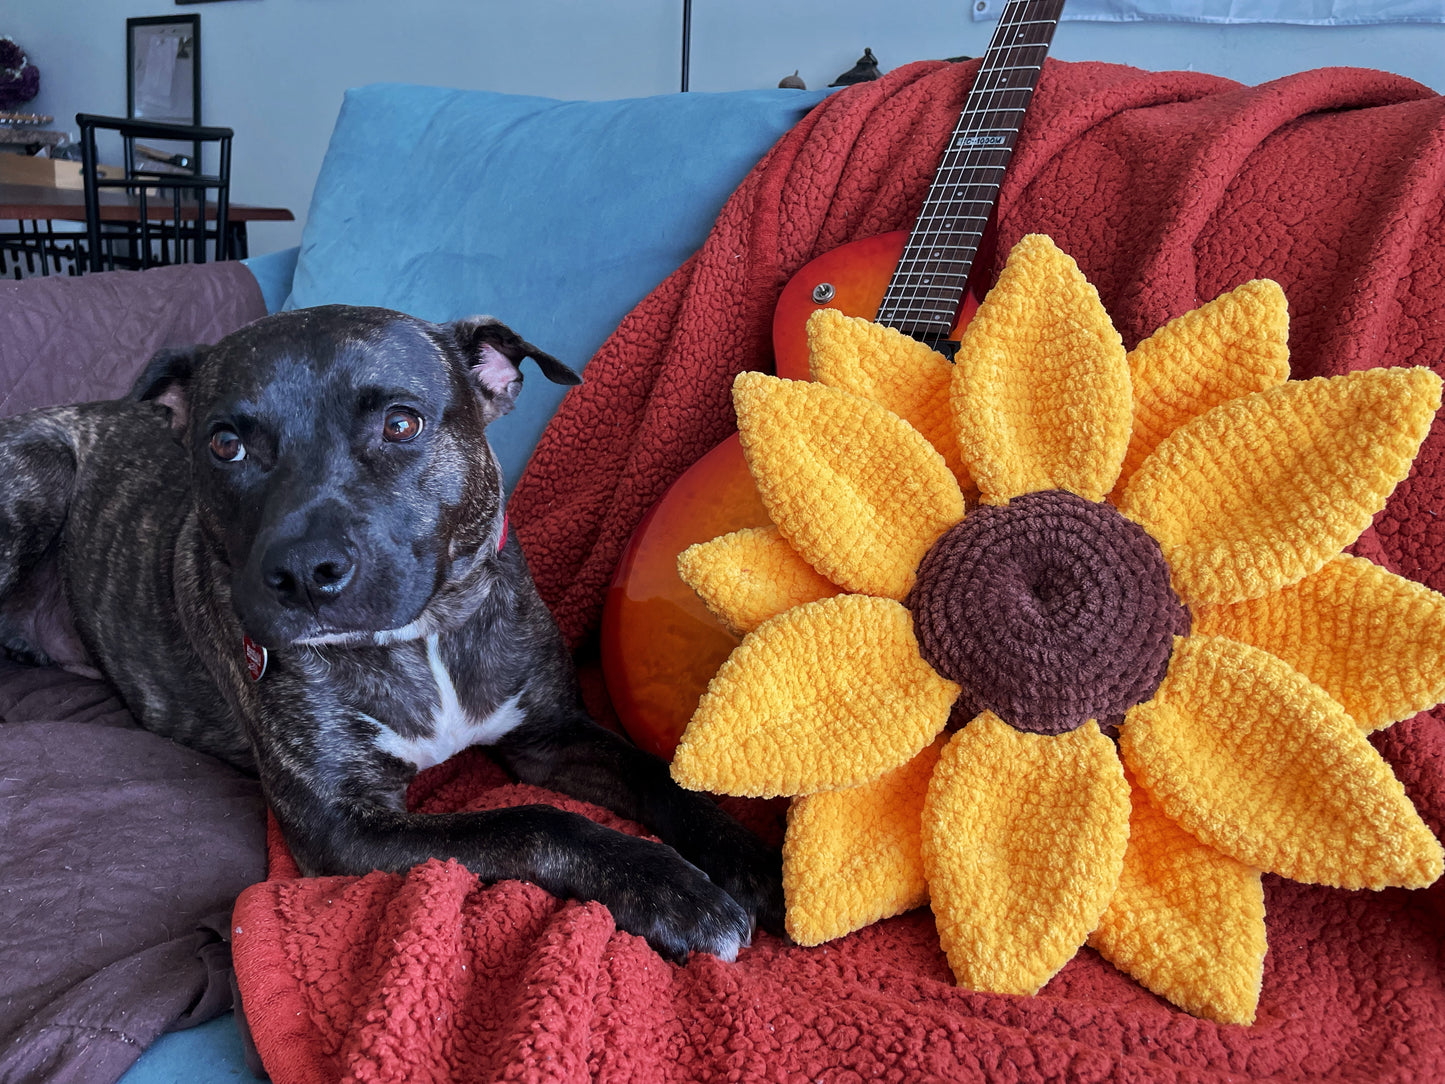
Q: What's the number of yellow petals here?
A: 12